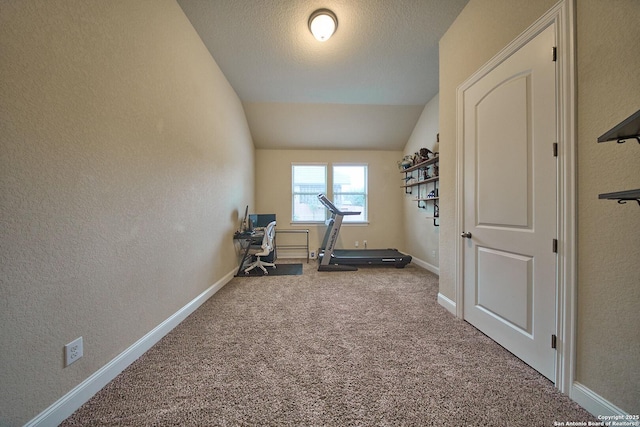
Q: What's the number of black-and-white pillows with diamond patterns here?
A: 0